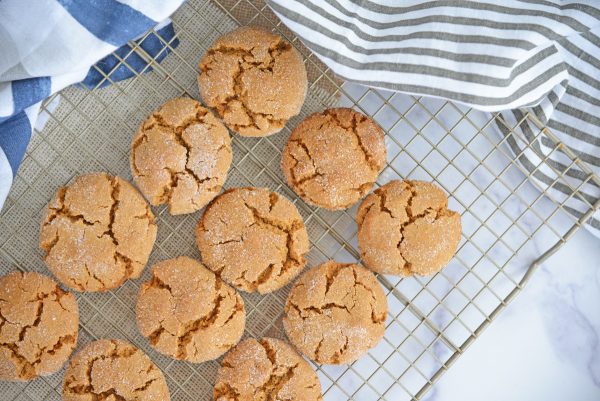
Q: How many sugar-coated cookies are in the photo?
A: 11